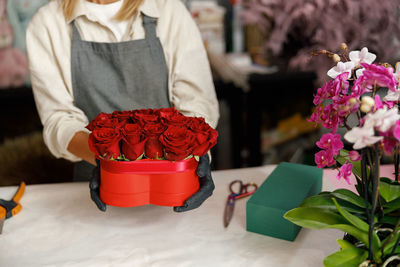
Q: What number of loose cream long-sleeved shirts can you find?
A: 1